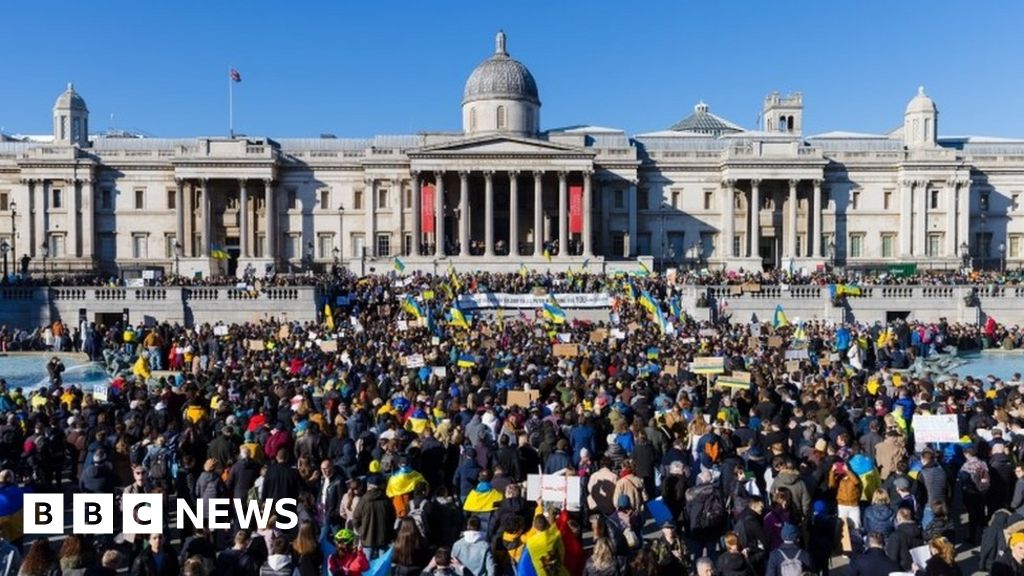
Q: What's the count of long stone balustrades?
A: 2